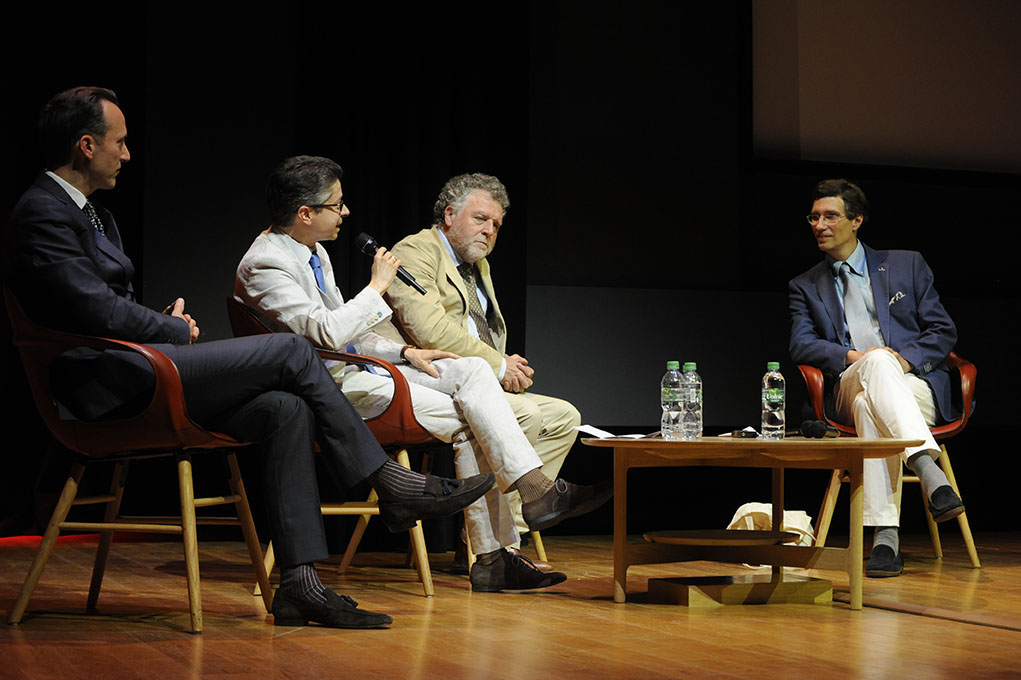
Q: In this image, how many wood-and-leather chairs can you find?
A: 4